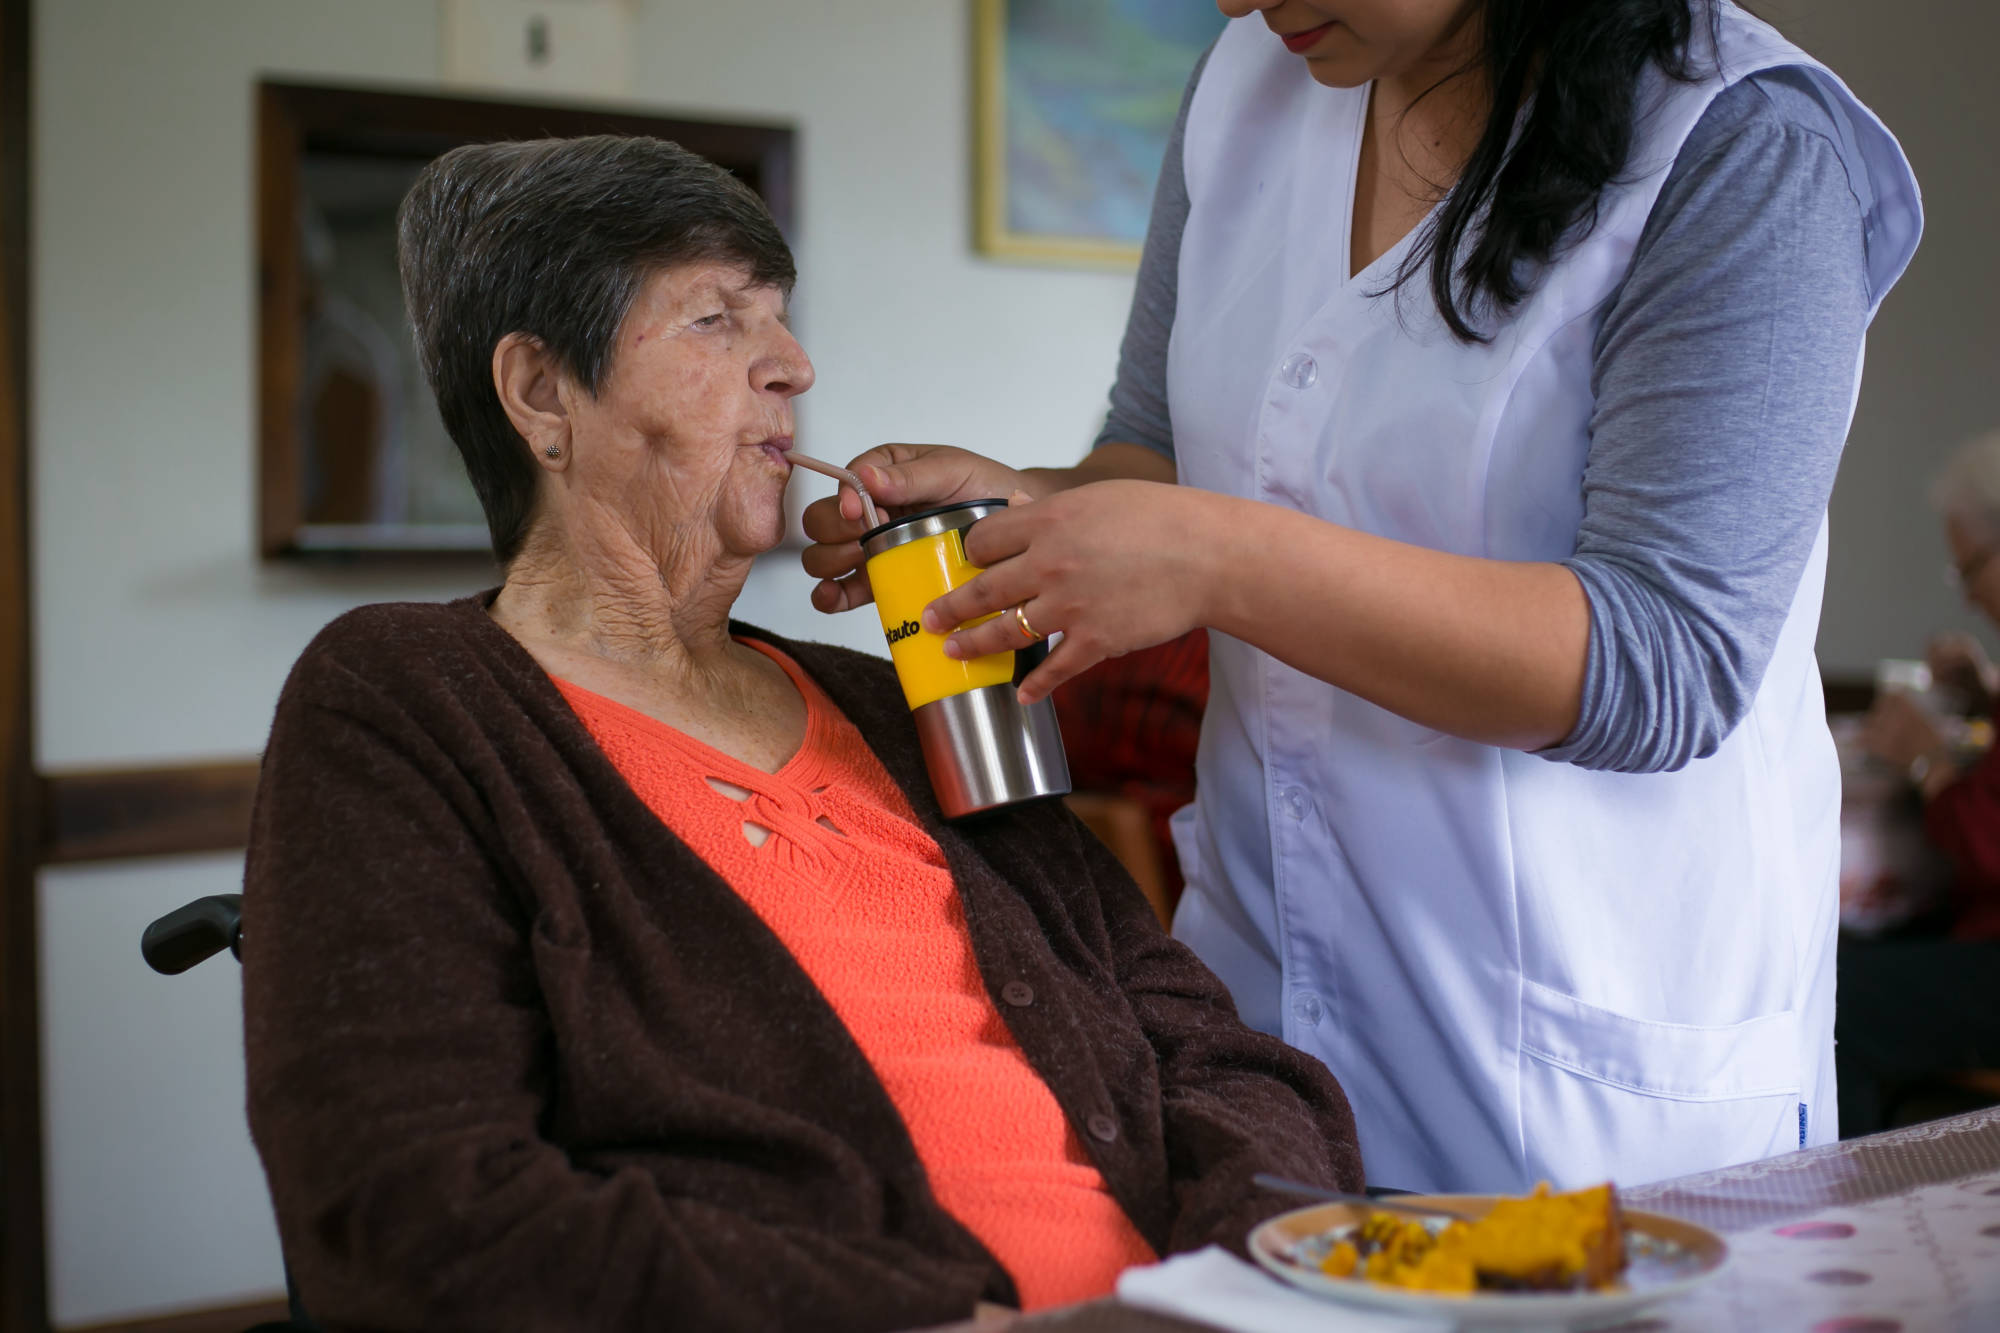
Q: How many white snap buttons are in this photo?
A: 3